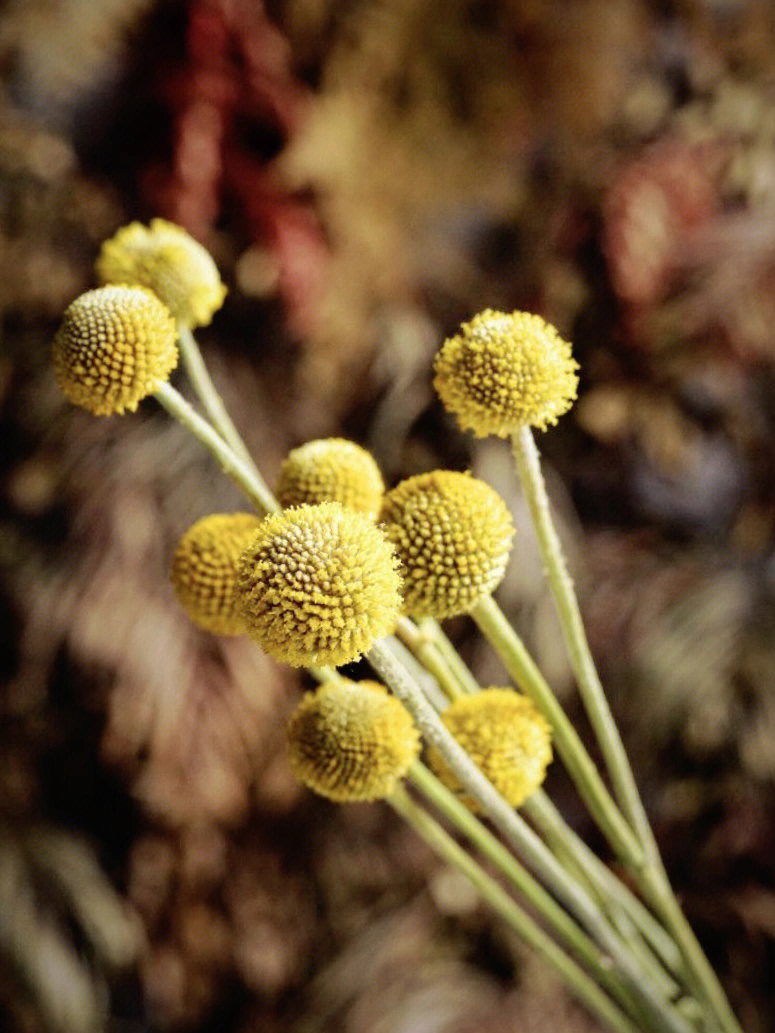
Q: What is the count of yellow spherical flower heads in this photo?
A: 9